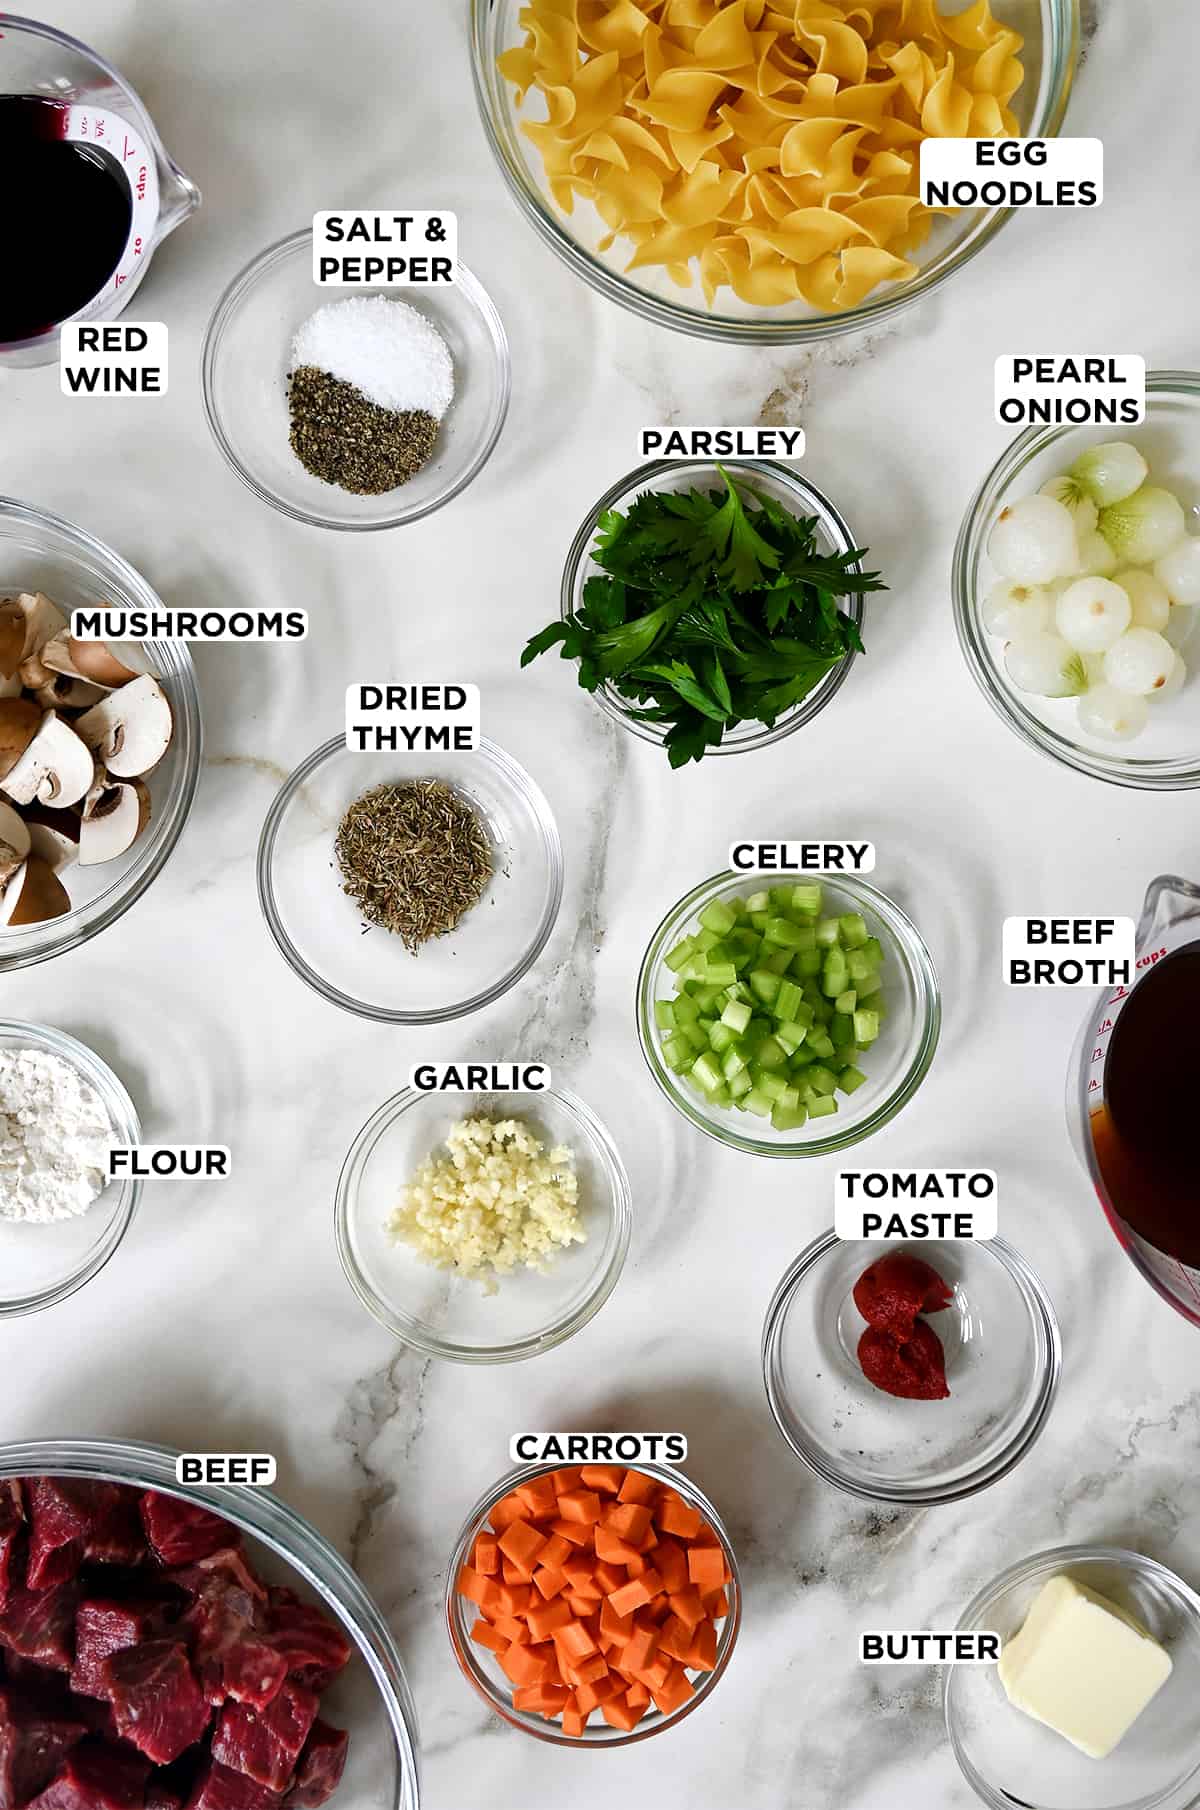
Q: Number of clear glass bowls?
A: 13